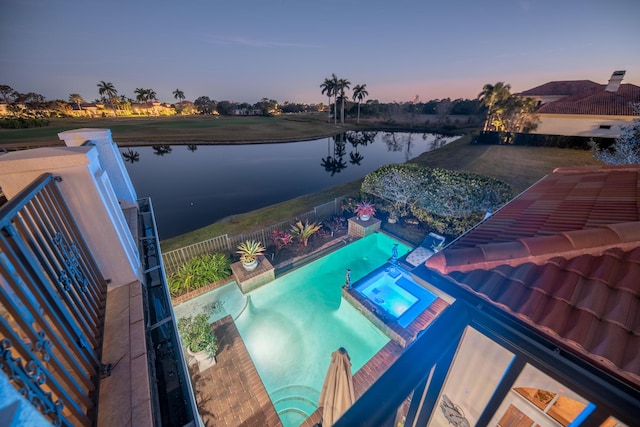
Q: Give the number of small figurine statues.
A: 2